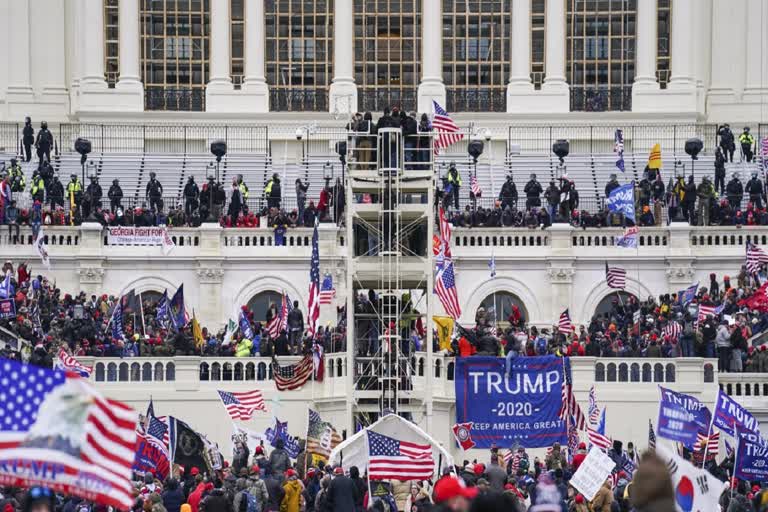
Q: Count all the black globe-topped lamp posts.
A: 6